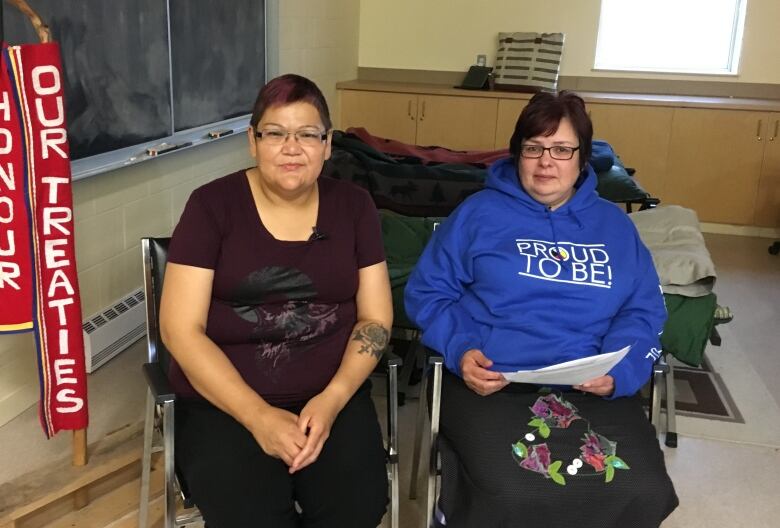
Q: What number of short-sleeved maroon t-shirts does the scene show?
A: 1